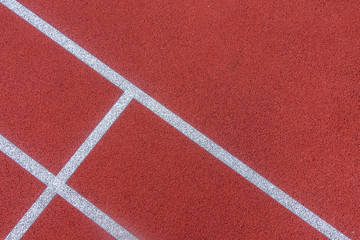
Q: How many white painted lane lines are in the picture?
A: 3